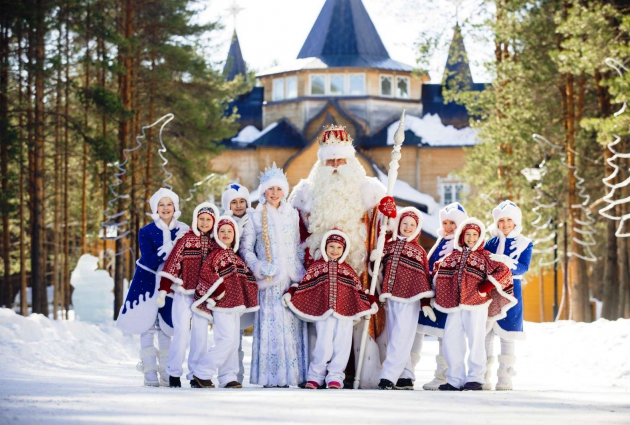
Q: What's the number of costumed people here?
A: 11